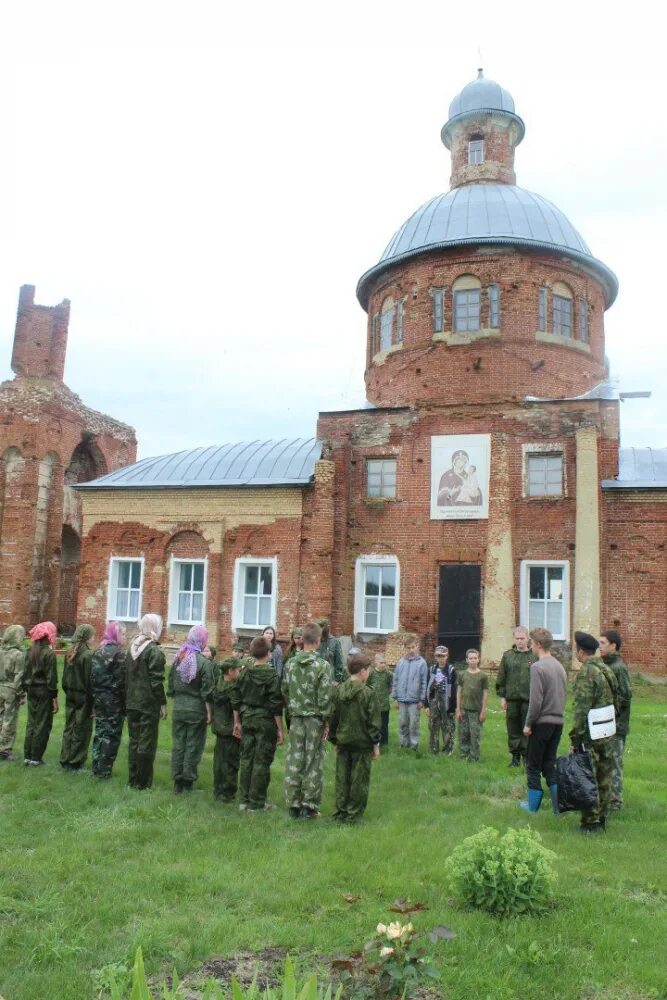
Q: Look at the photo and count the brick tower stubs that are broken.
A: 1